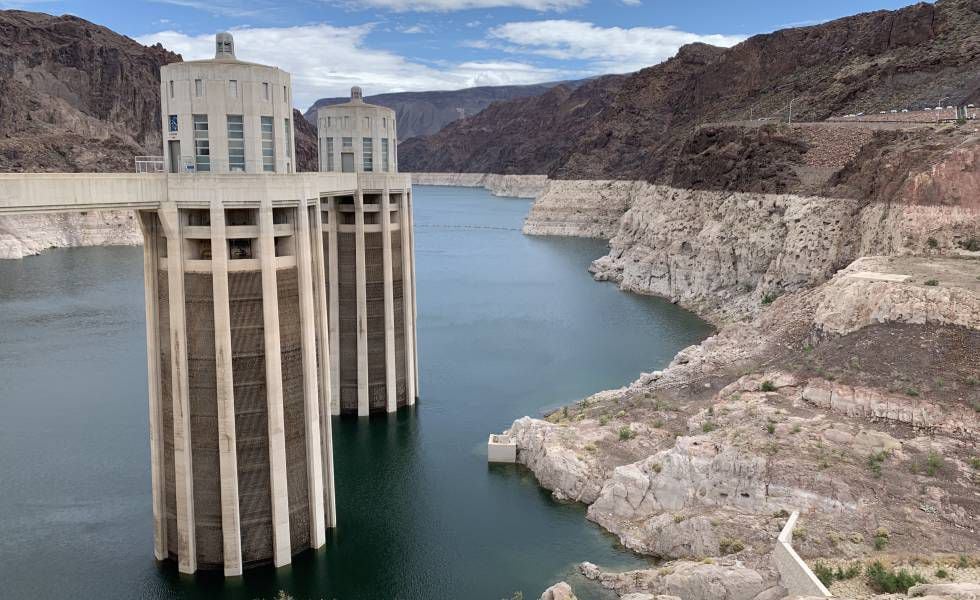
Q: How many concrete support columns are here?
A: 11